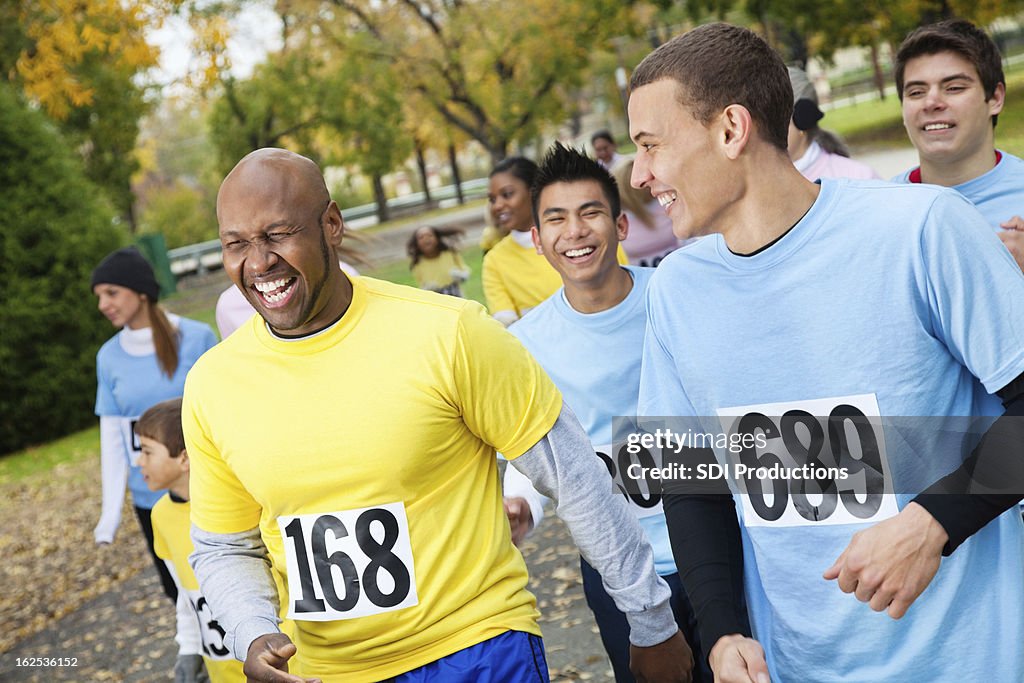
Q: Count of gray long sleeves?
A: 2